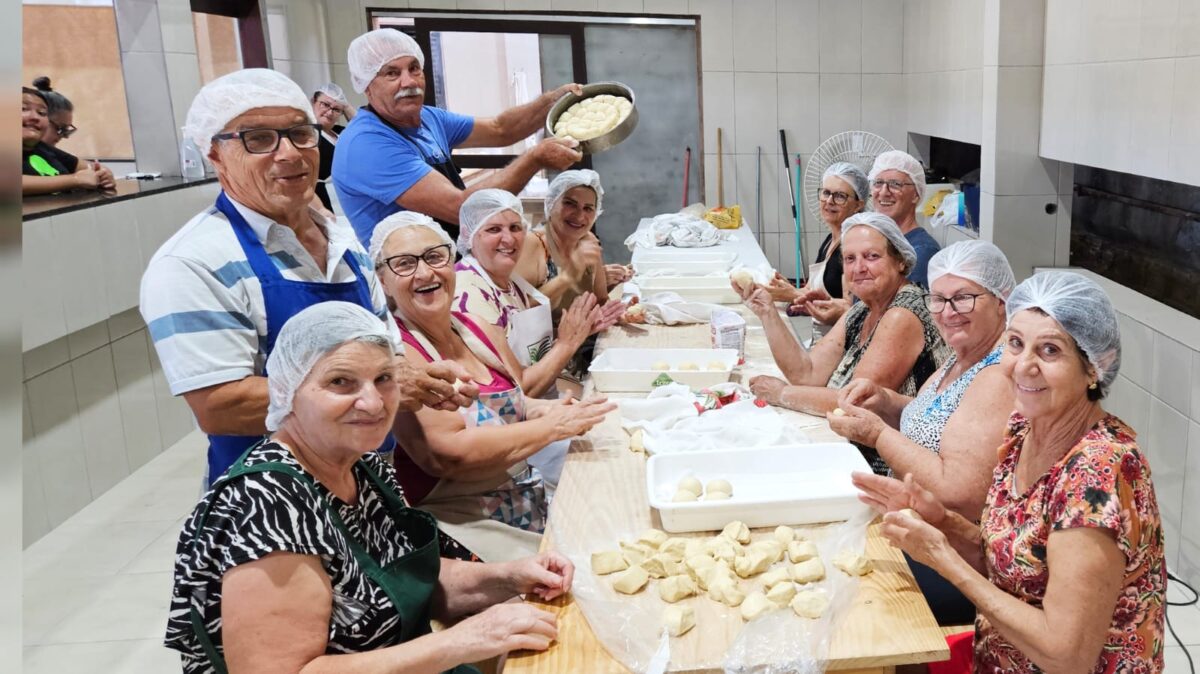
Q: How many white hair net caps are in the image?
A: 12